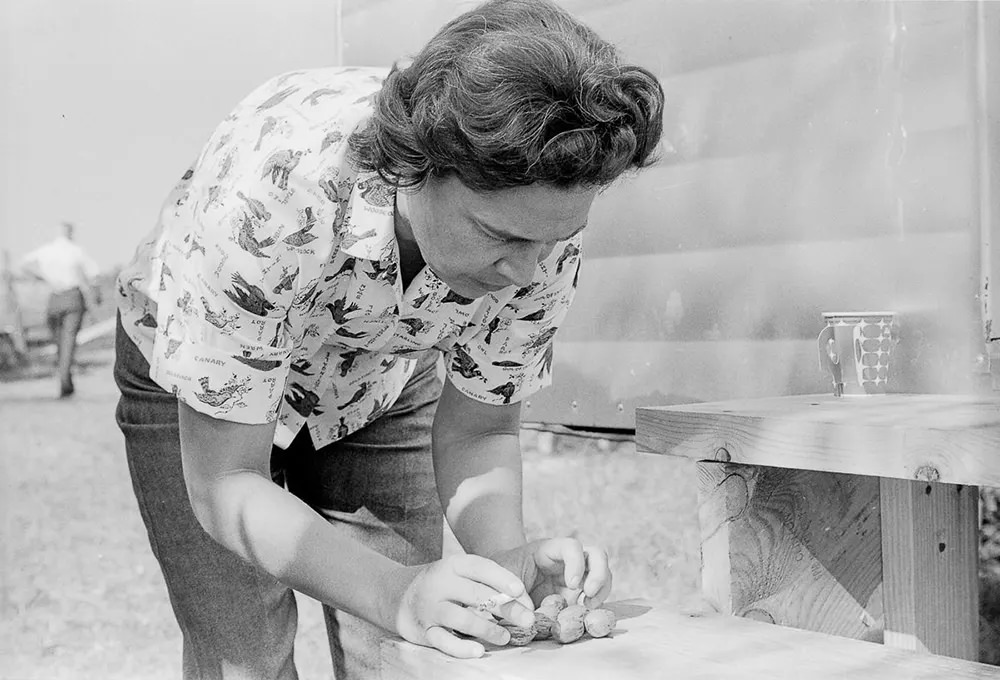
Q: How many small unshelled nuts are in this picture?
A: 5